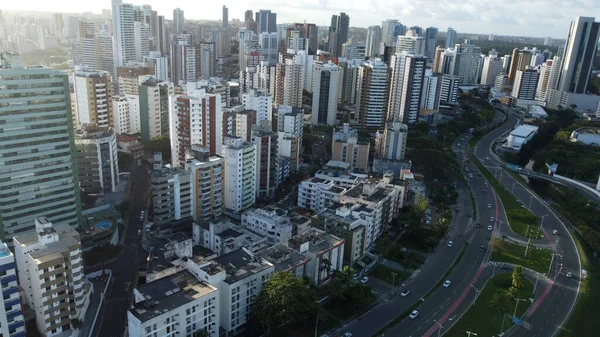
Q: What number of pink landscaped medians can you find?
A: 0